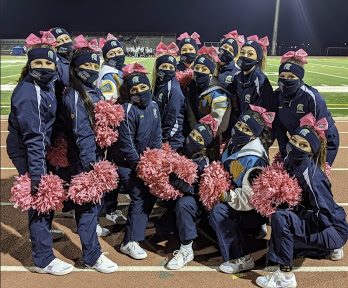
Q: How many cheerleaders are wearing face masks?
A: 14